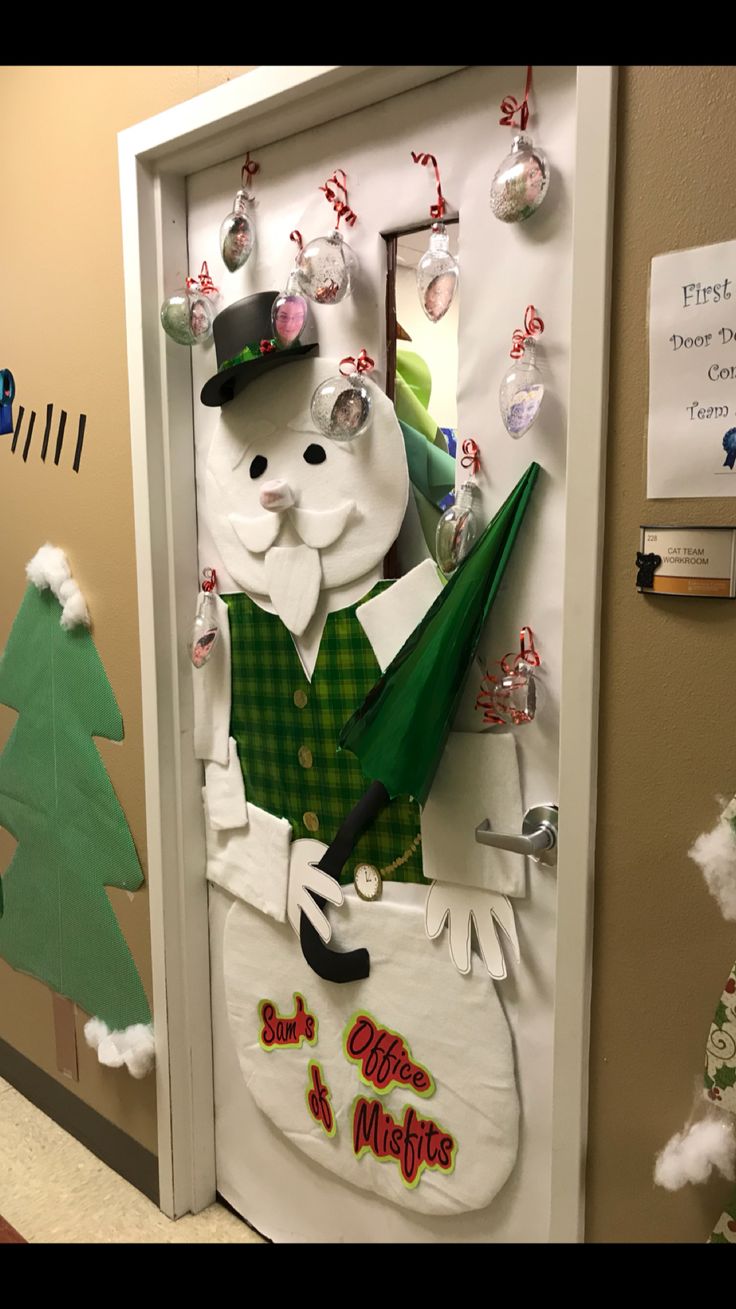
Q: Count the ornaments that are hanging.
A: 11